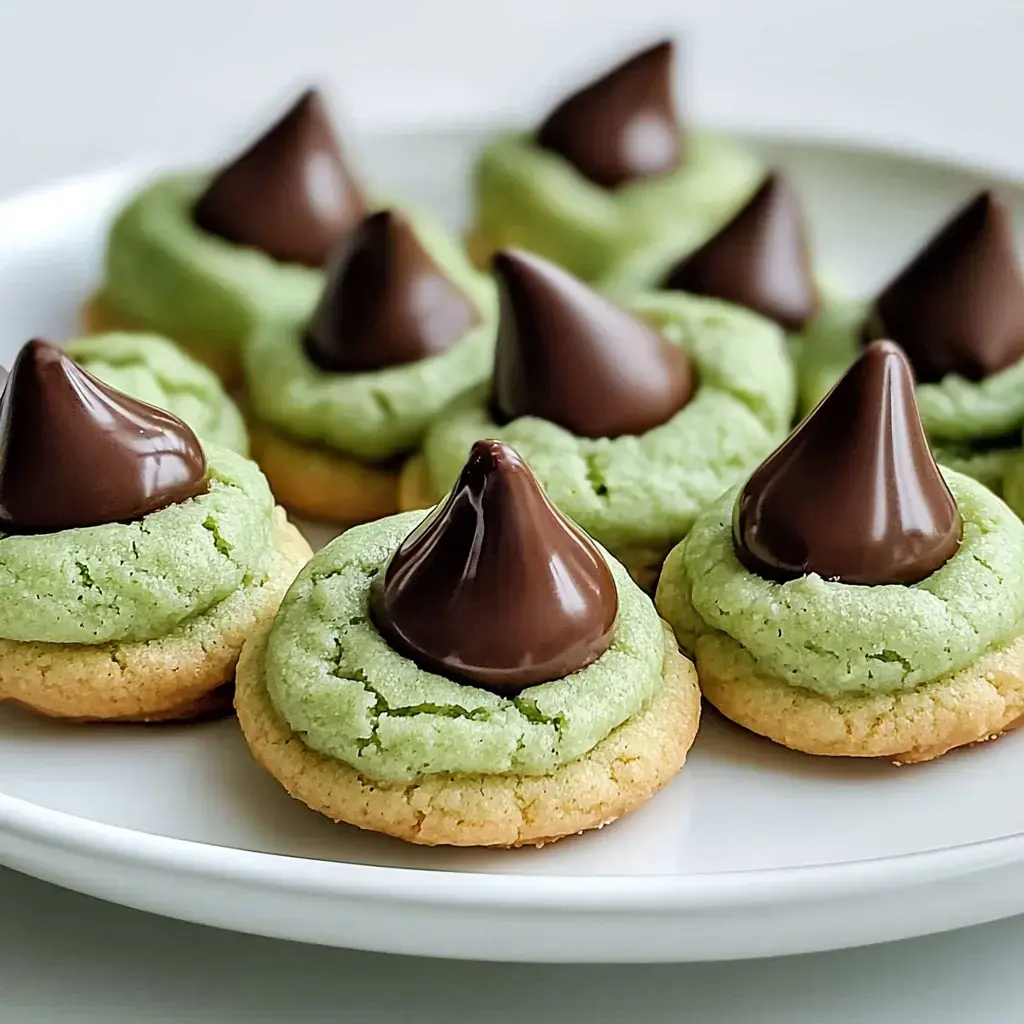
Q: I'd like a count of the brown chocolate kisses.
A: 9